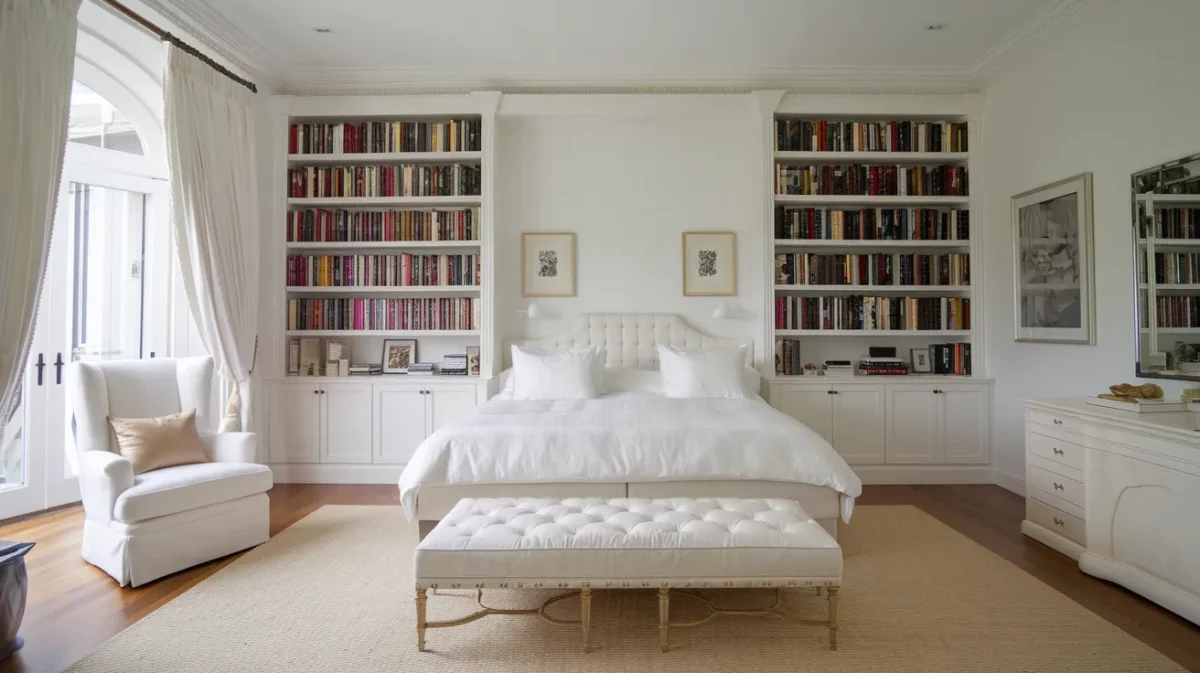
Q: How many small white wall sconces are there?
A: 2